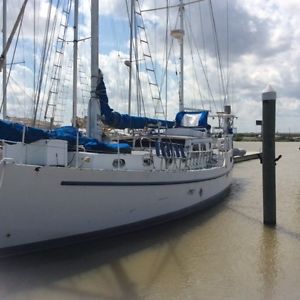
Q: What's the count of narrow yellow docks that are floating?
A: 0